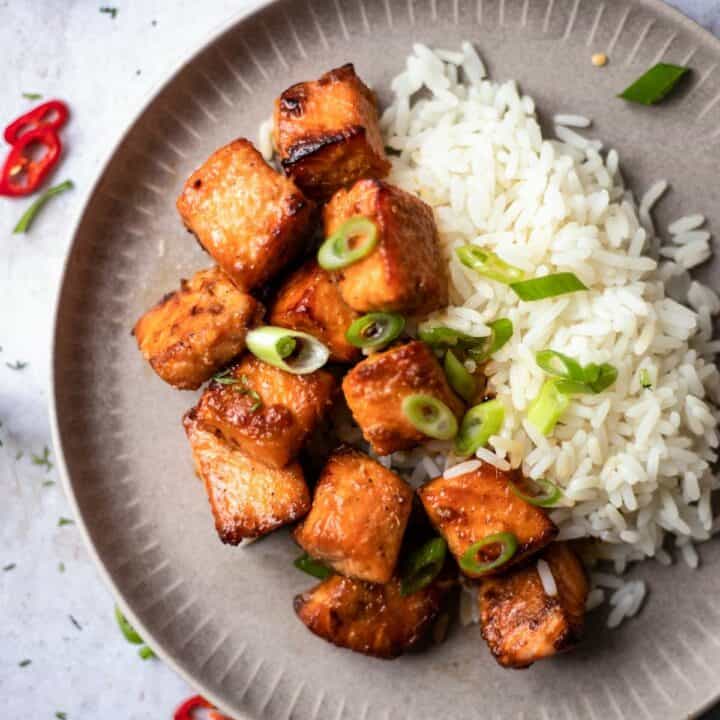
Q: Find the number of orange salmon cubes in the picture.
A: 12